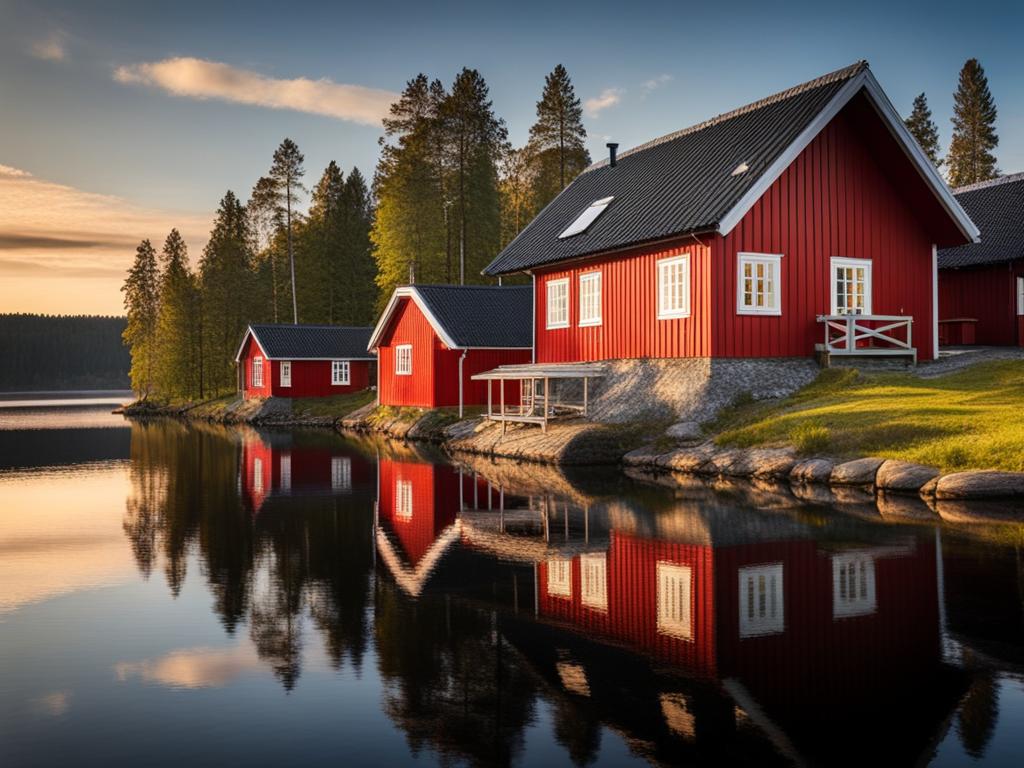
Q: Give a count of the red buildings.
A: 4